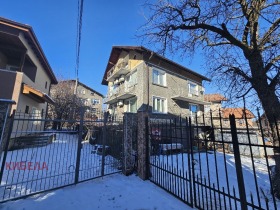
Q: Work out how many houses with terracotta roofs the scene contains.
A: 2